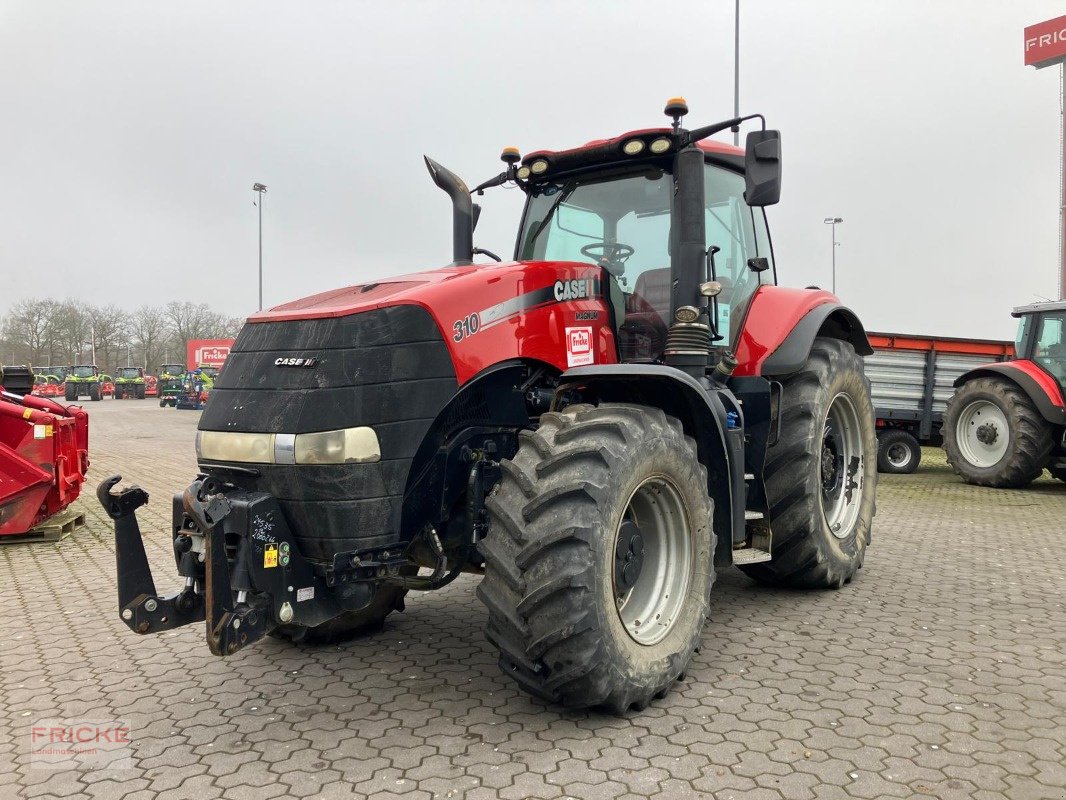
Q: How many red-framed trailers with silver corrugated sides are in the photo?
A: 1